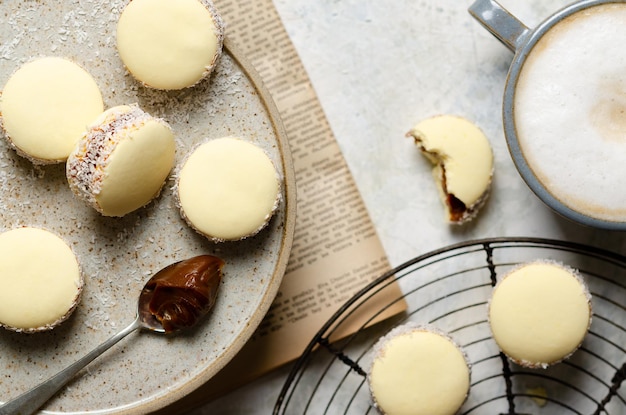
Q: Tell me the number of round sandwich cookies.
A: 8